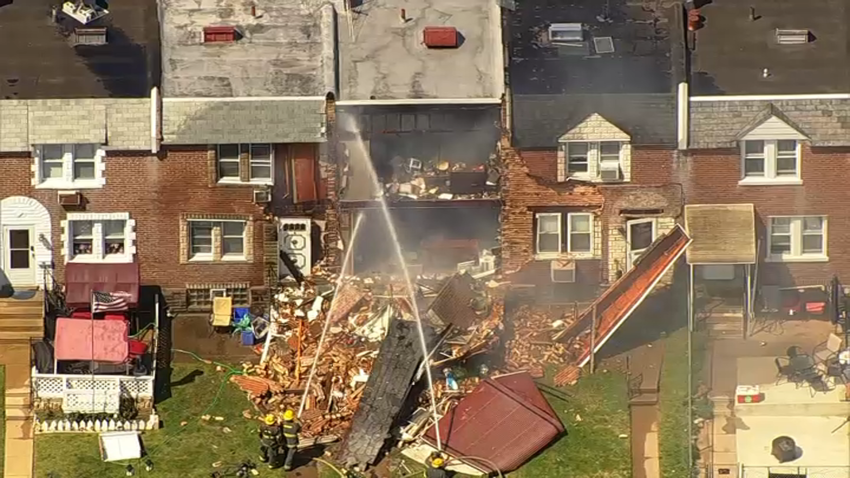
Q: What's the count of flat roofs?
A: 5